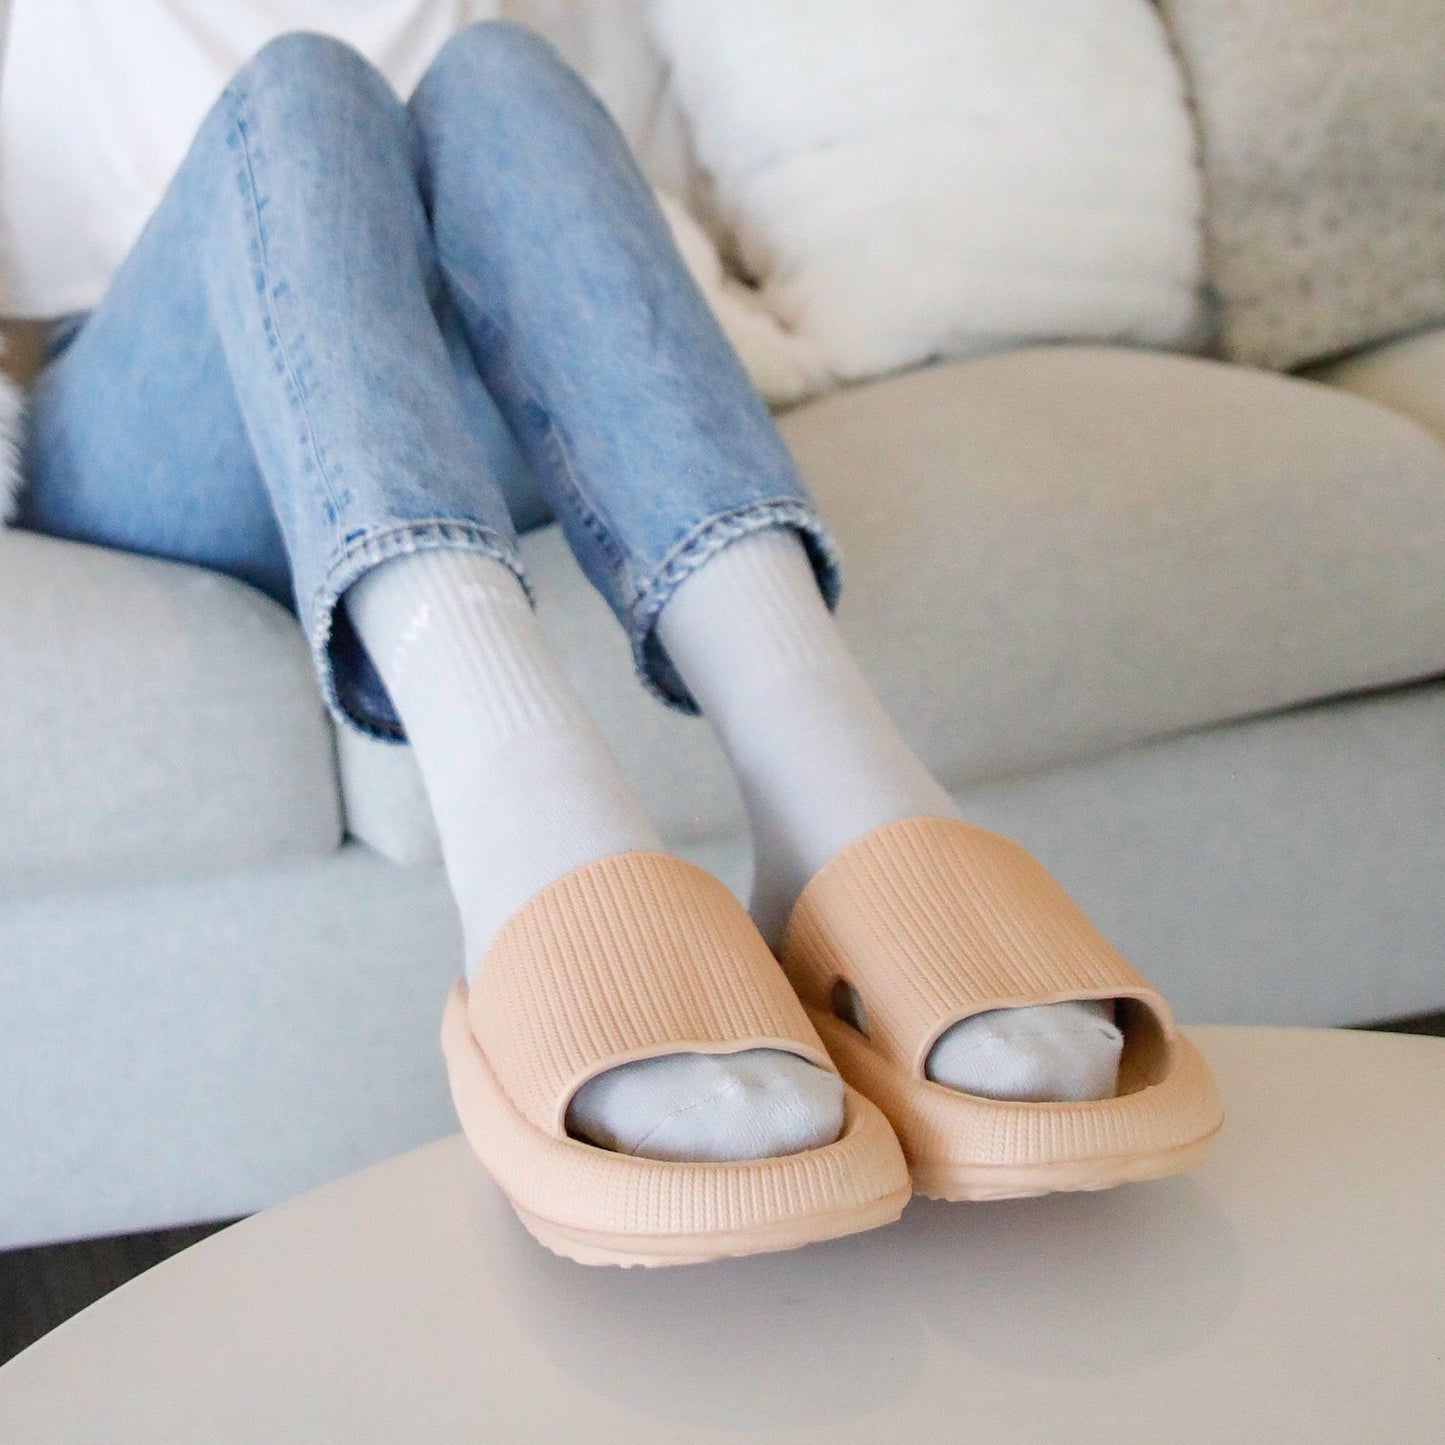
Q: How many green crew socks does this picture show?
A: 0